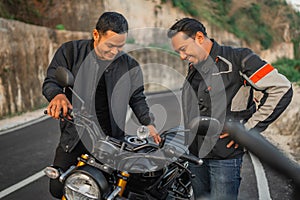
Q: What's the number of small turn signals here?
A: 1